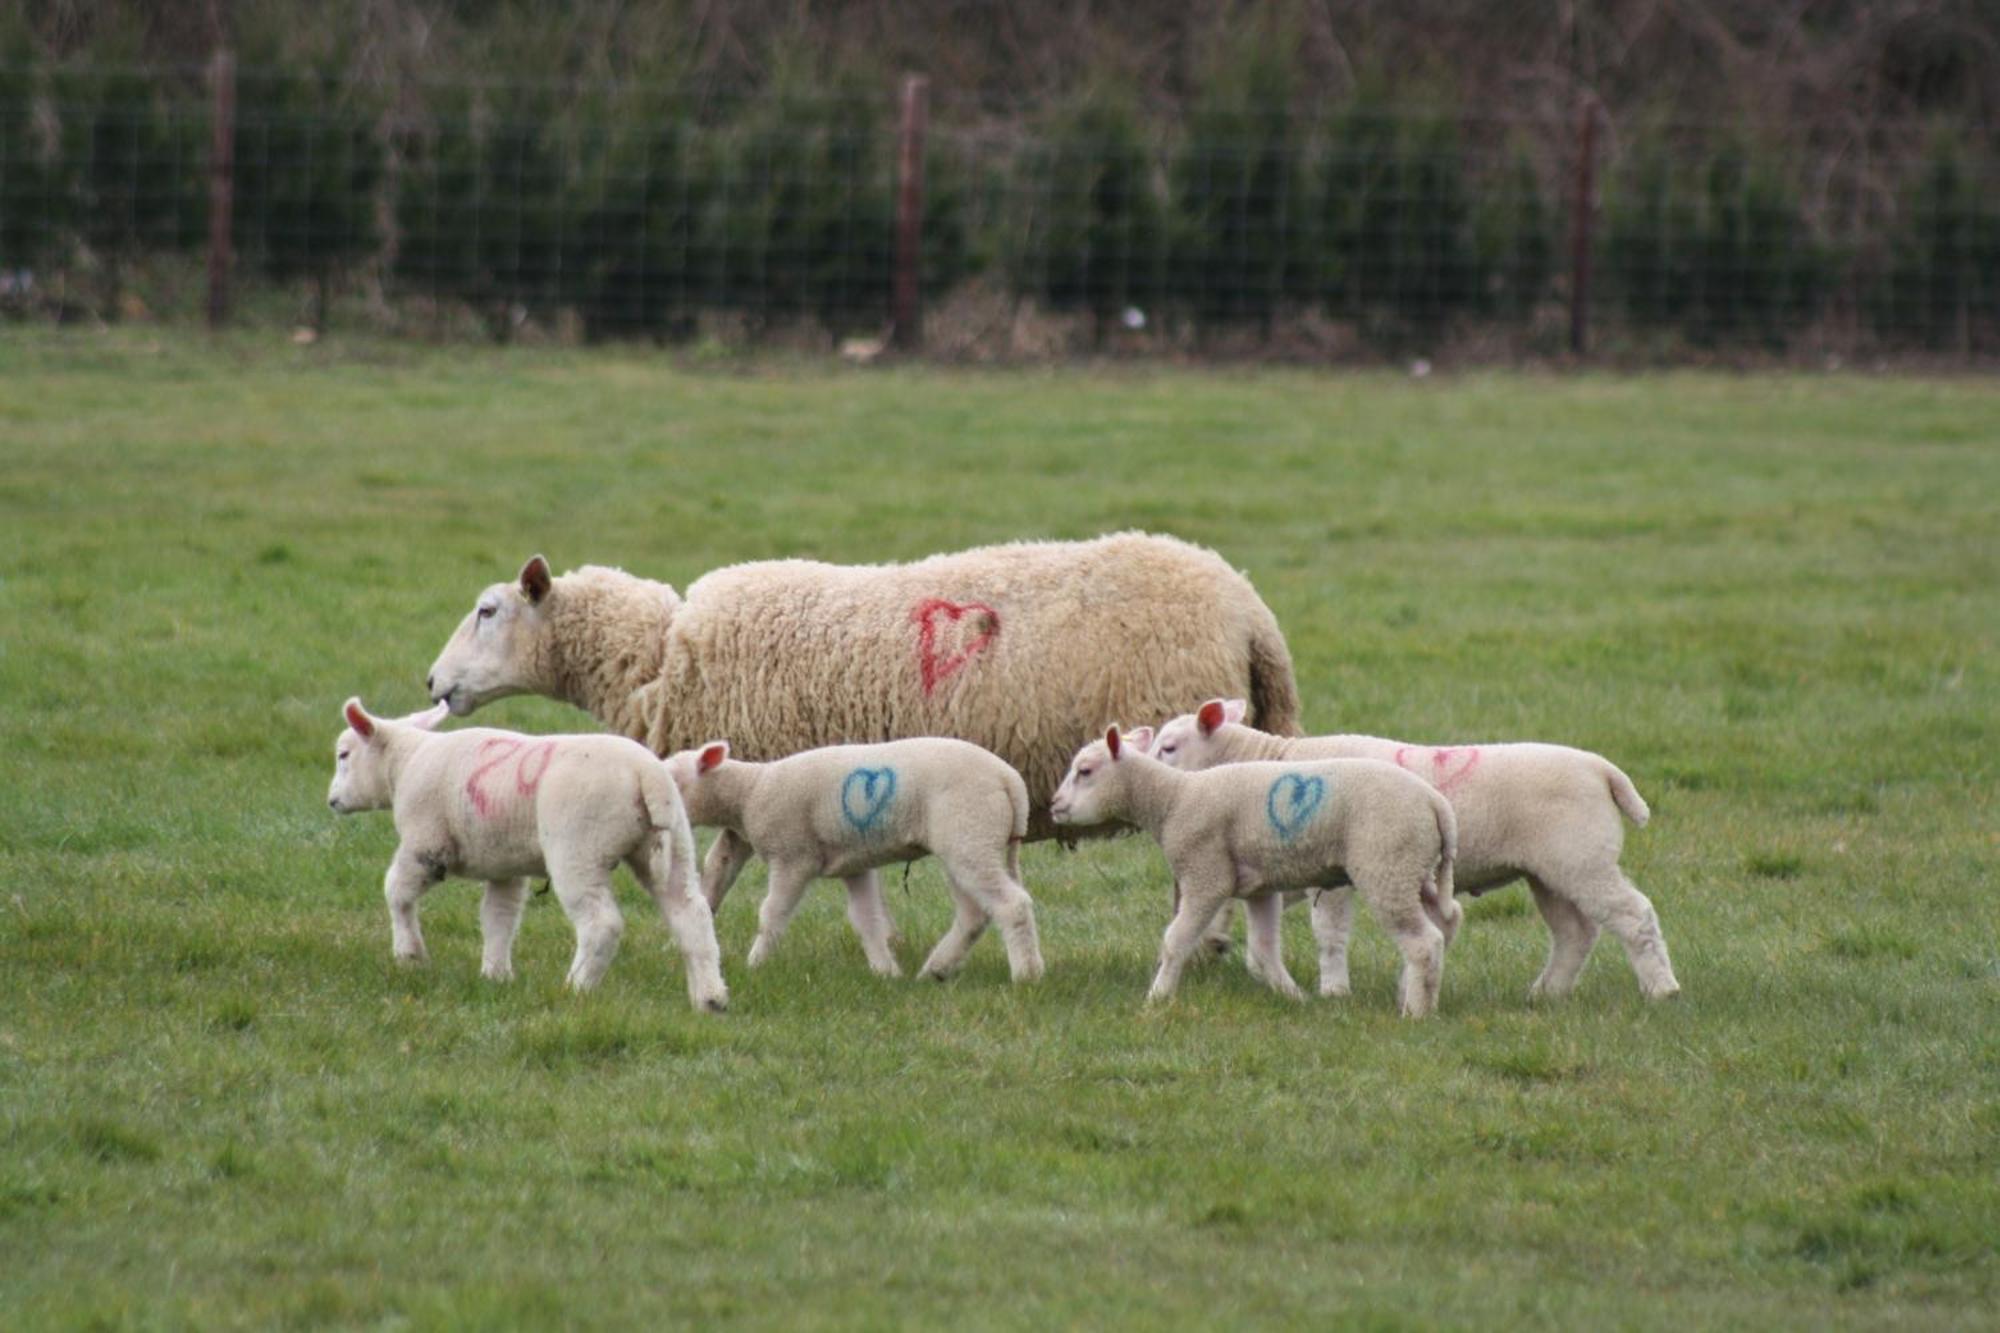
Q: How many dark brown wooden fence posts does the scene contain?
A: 3